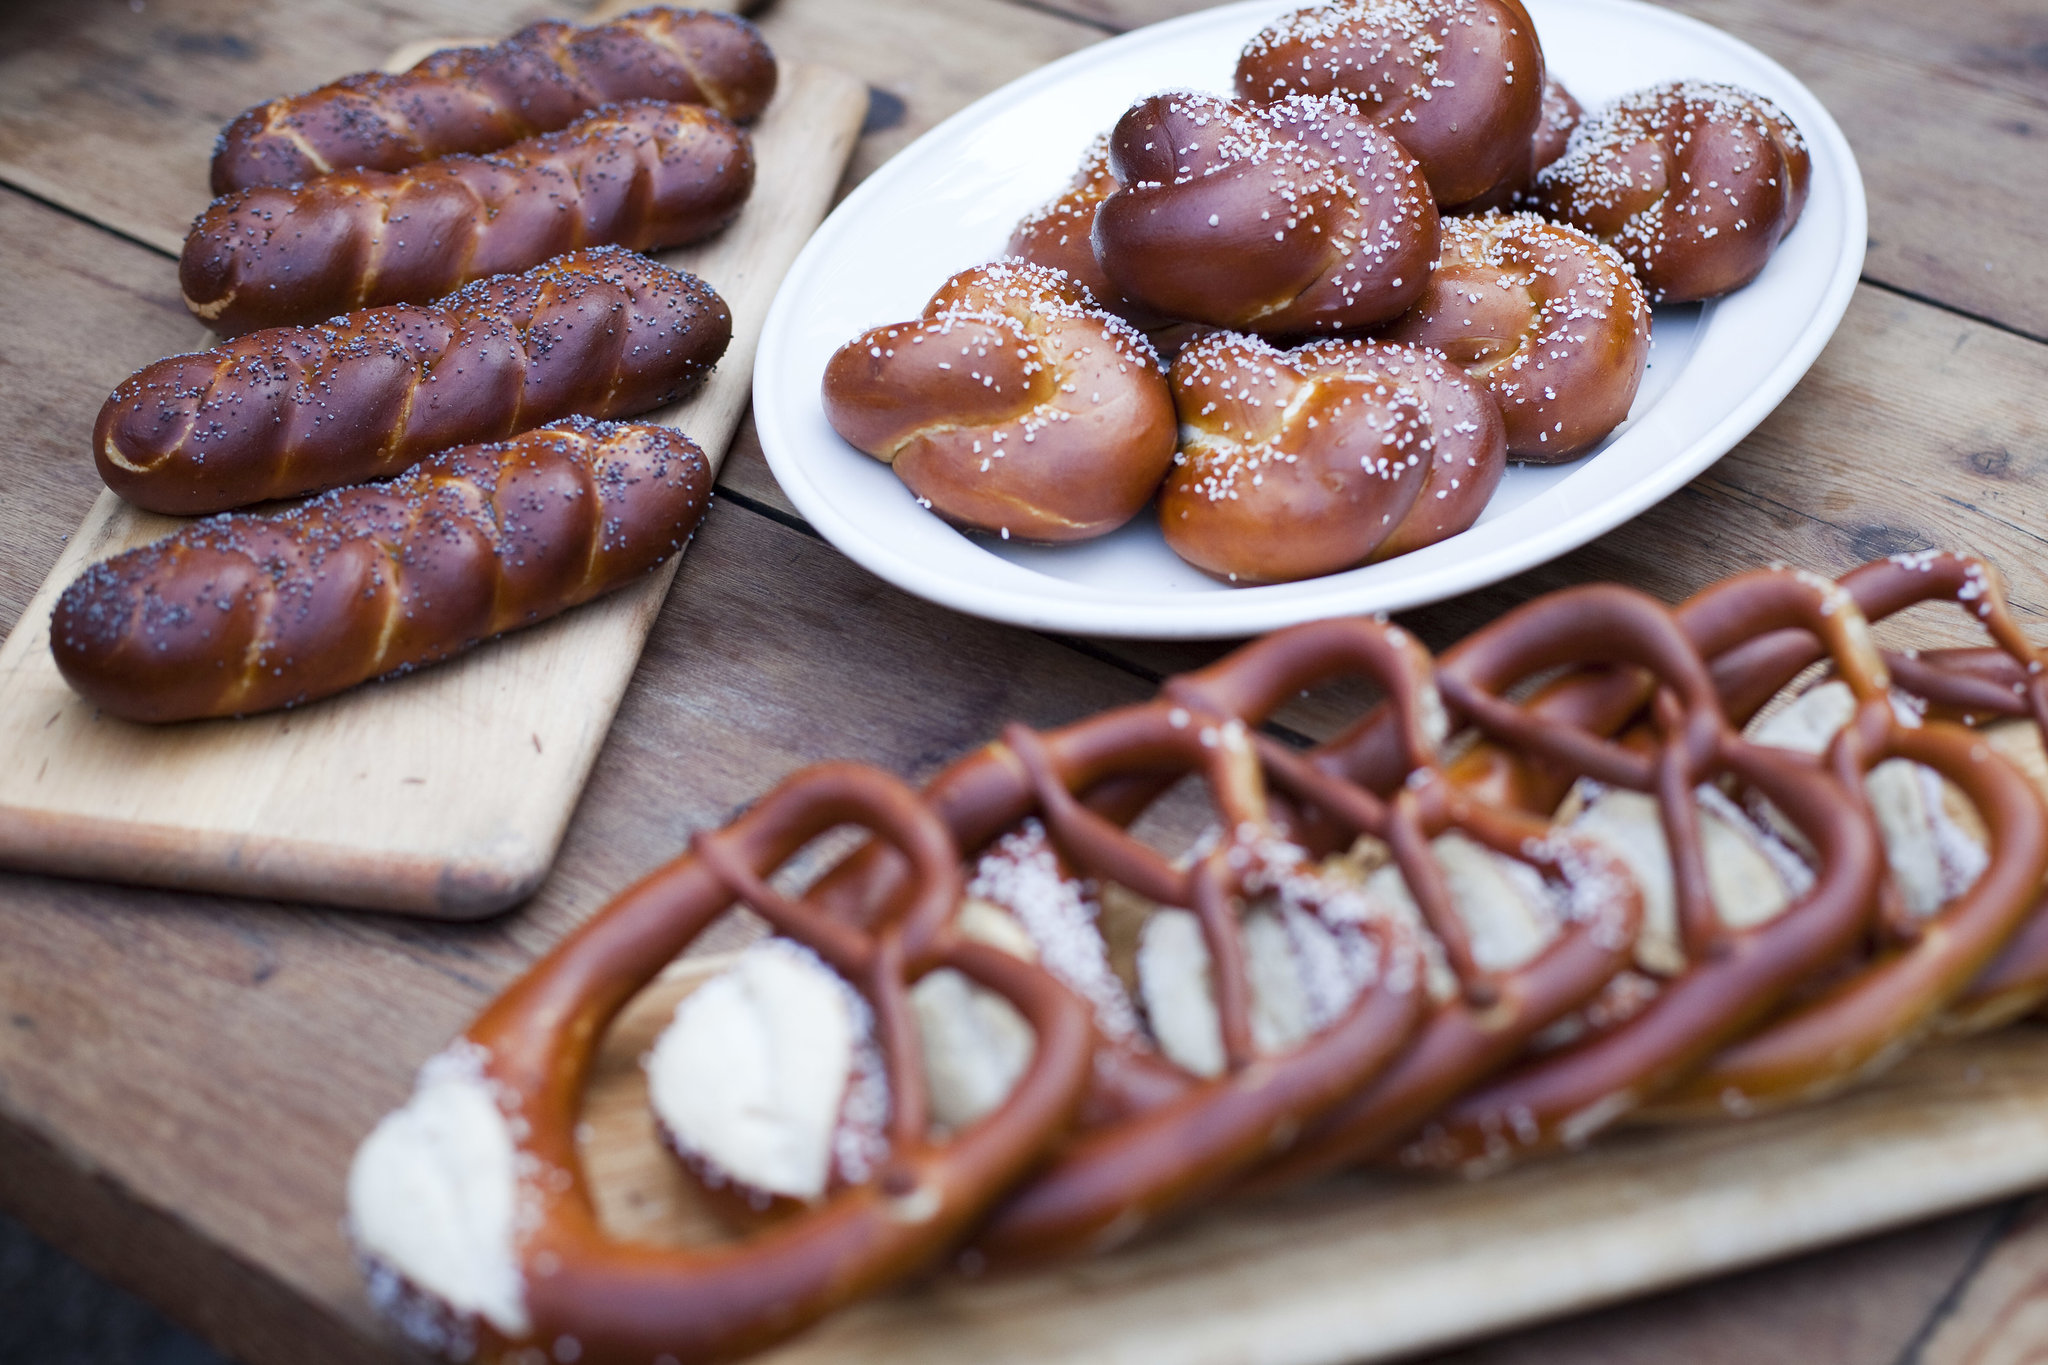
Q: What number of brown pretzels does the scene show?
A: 6